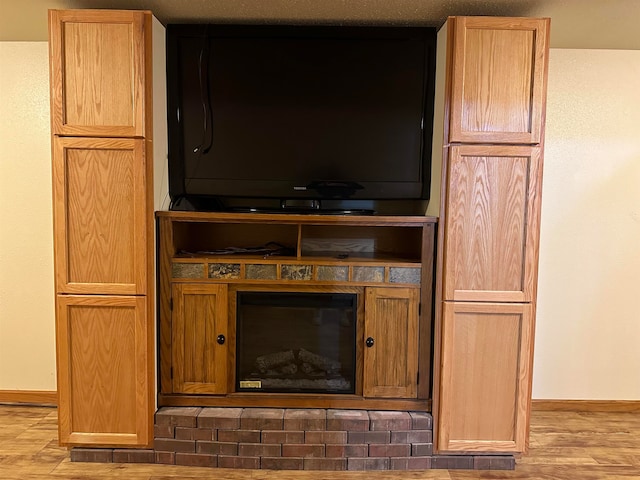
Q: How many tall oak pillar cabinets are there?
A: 2